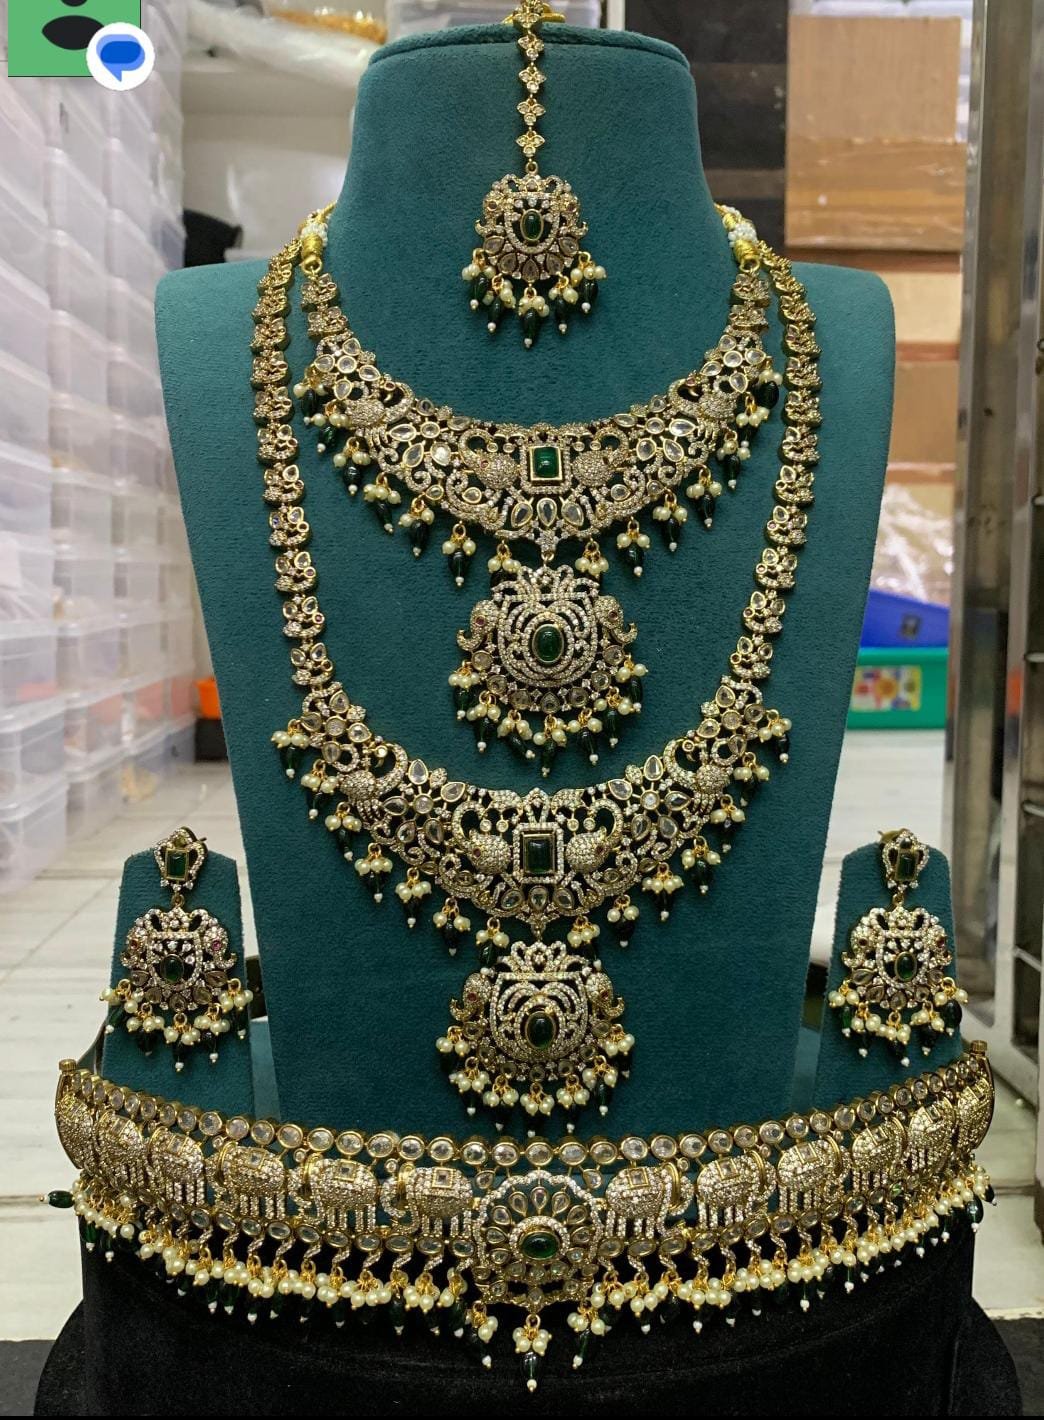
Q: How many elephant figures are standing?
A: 12